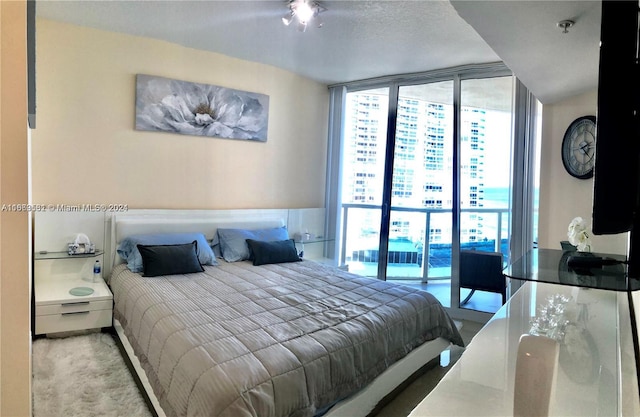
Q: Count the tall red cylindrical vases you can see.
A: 0